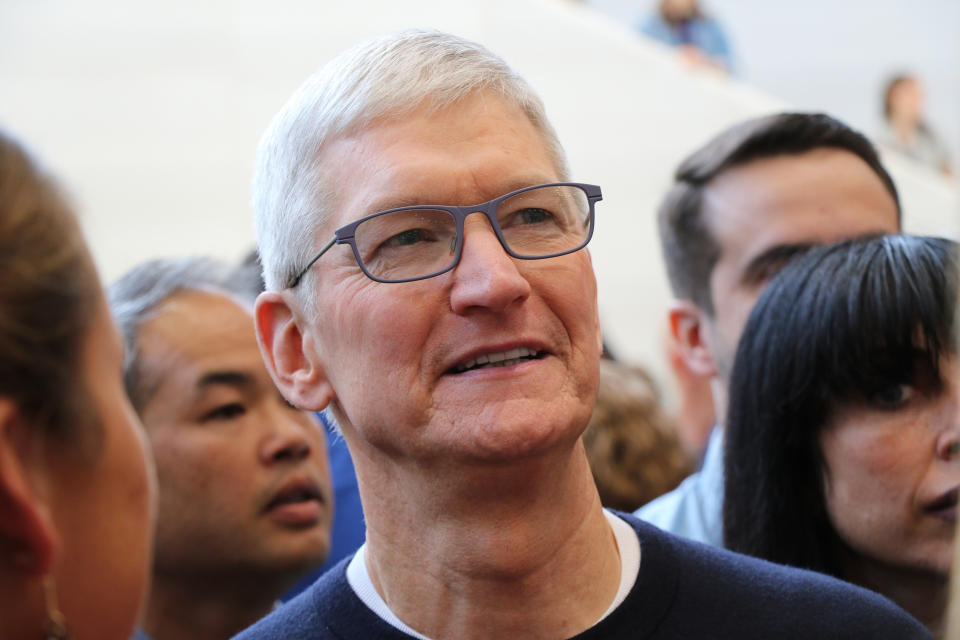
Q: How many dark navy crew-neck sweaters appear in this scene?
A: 1